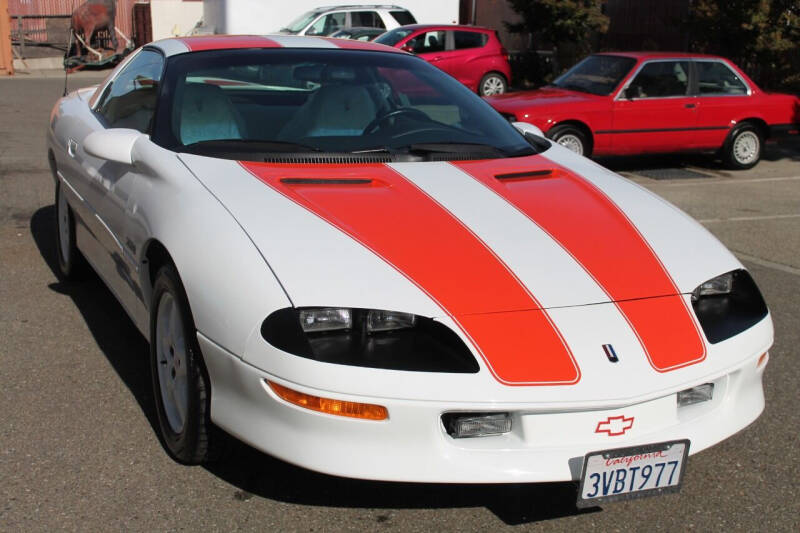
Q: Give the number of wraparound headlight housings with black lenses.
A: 2